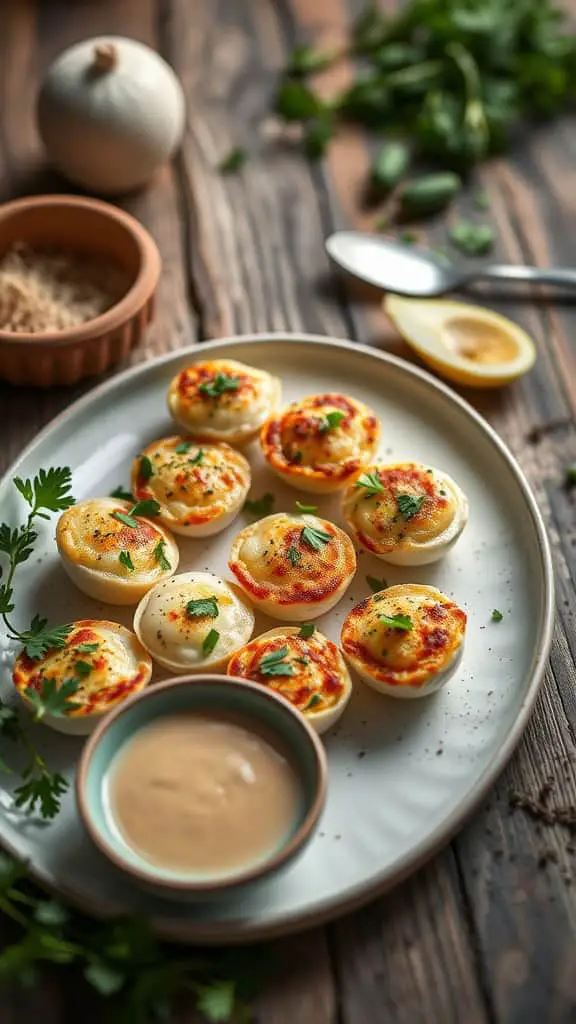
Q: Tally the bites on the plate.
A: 10